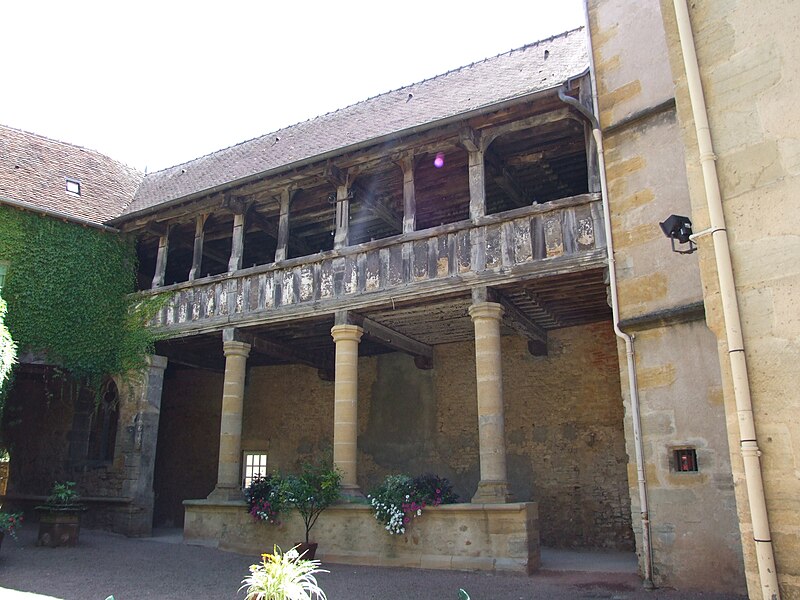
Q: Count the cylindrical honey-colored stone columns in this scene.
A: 3